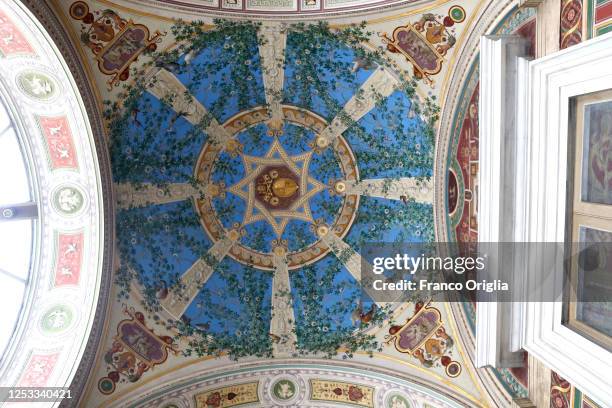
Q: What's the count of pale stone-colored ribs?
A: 8